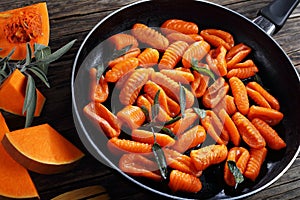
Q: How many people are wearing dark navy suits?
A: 0